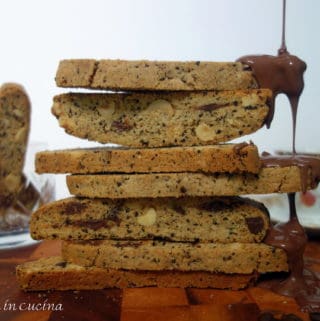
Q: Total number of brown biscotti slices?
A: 8